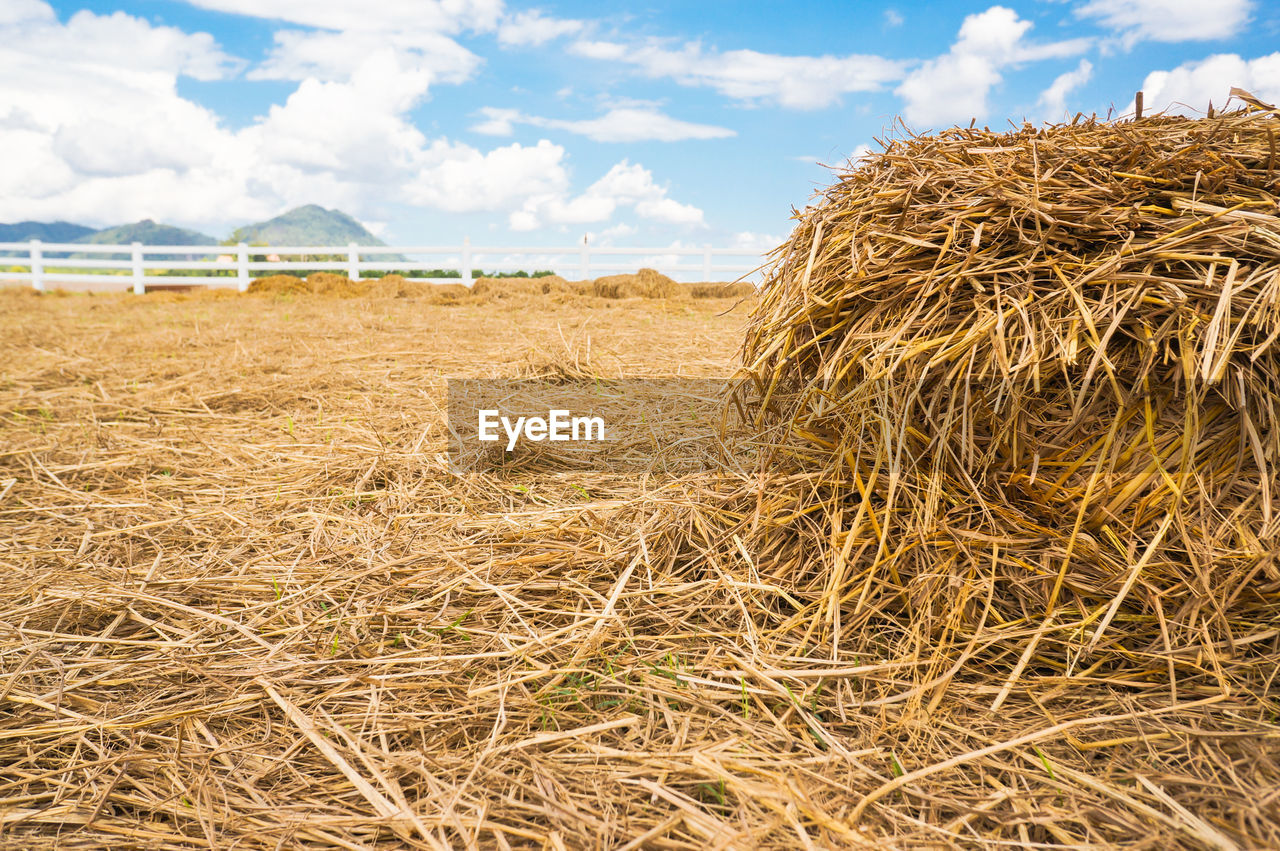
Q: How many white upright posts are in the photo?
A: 7